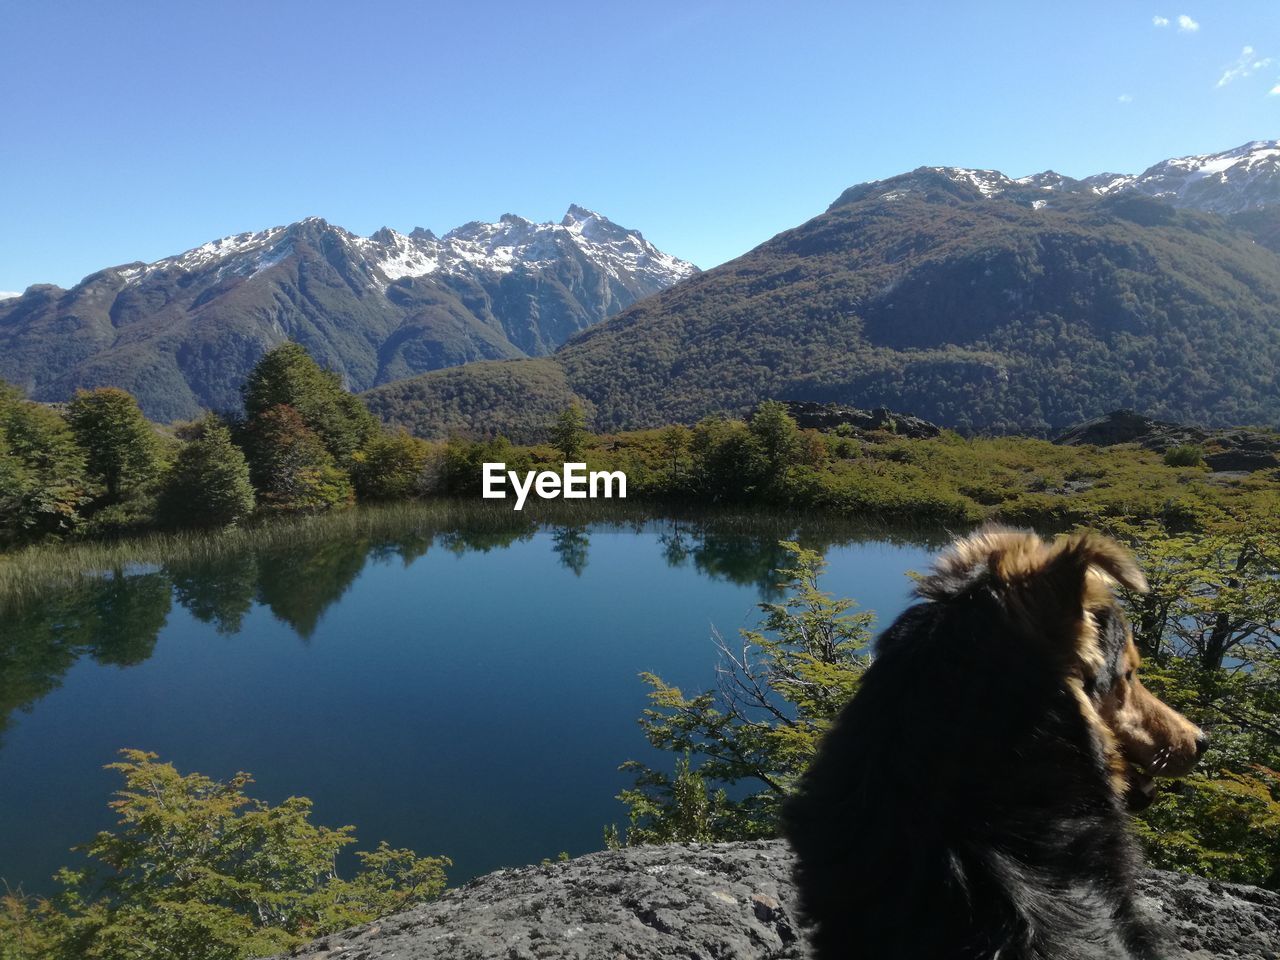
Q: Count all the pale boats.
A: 0